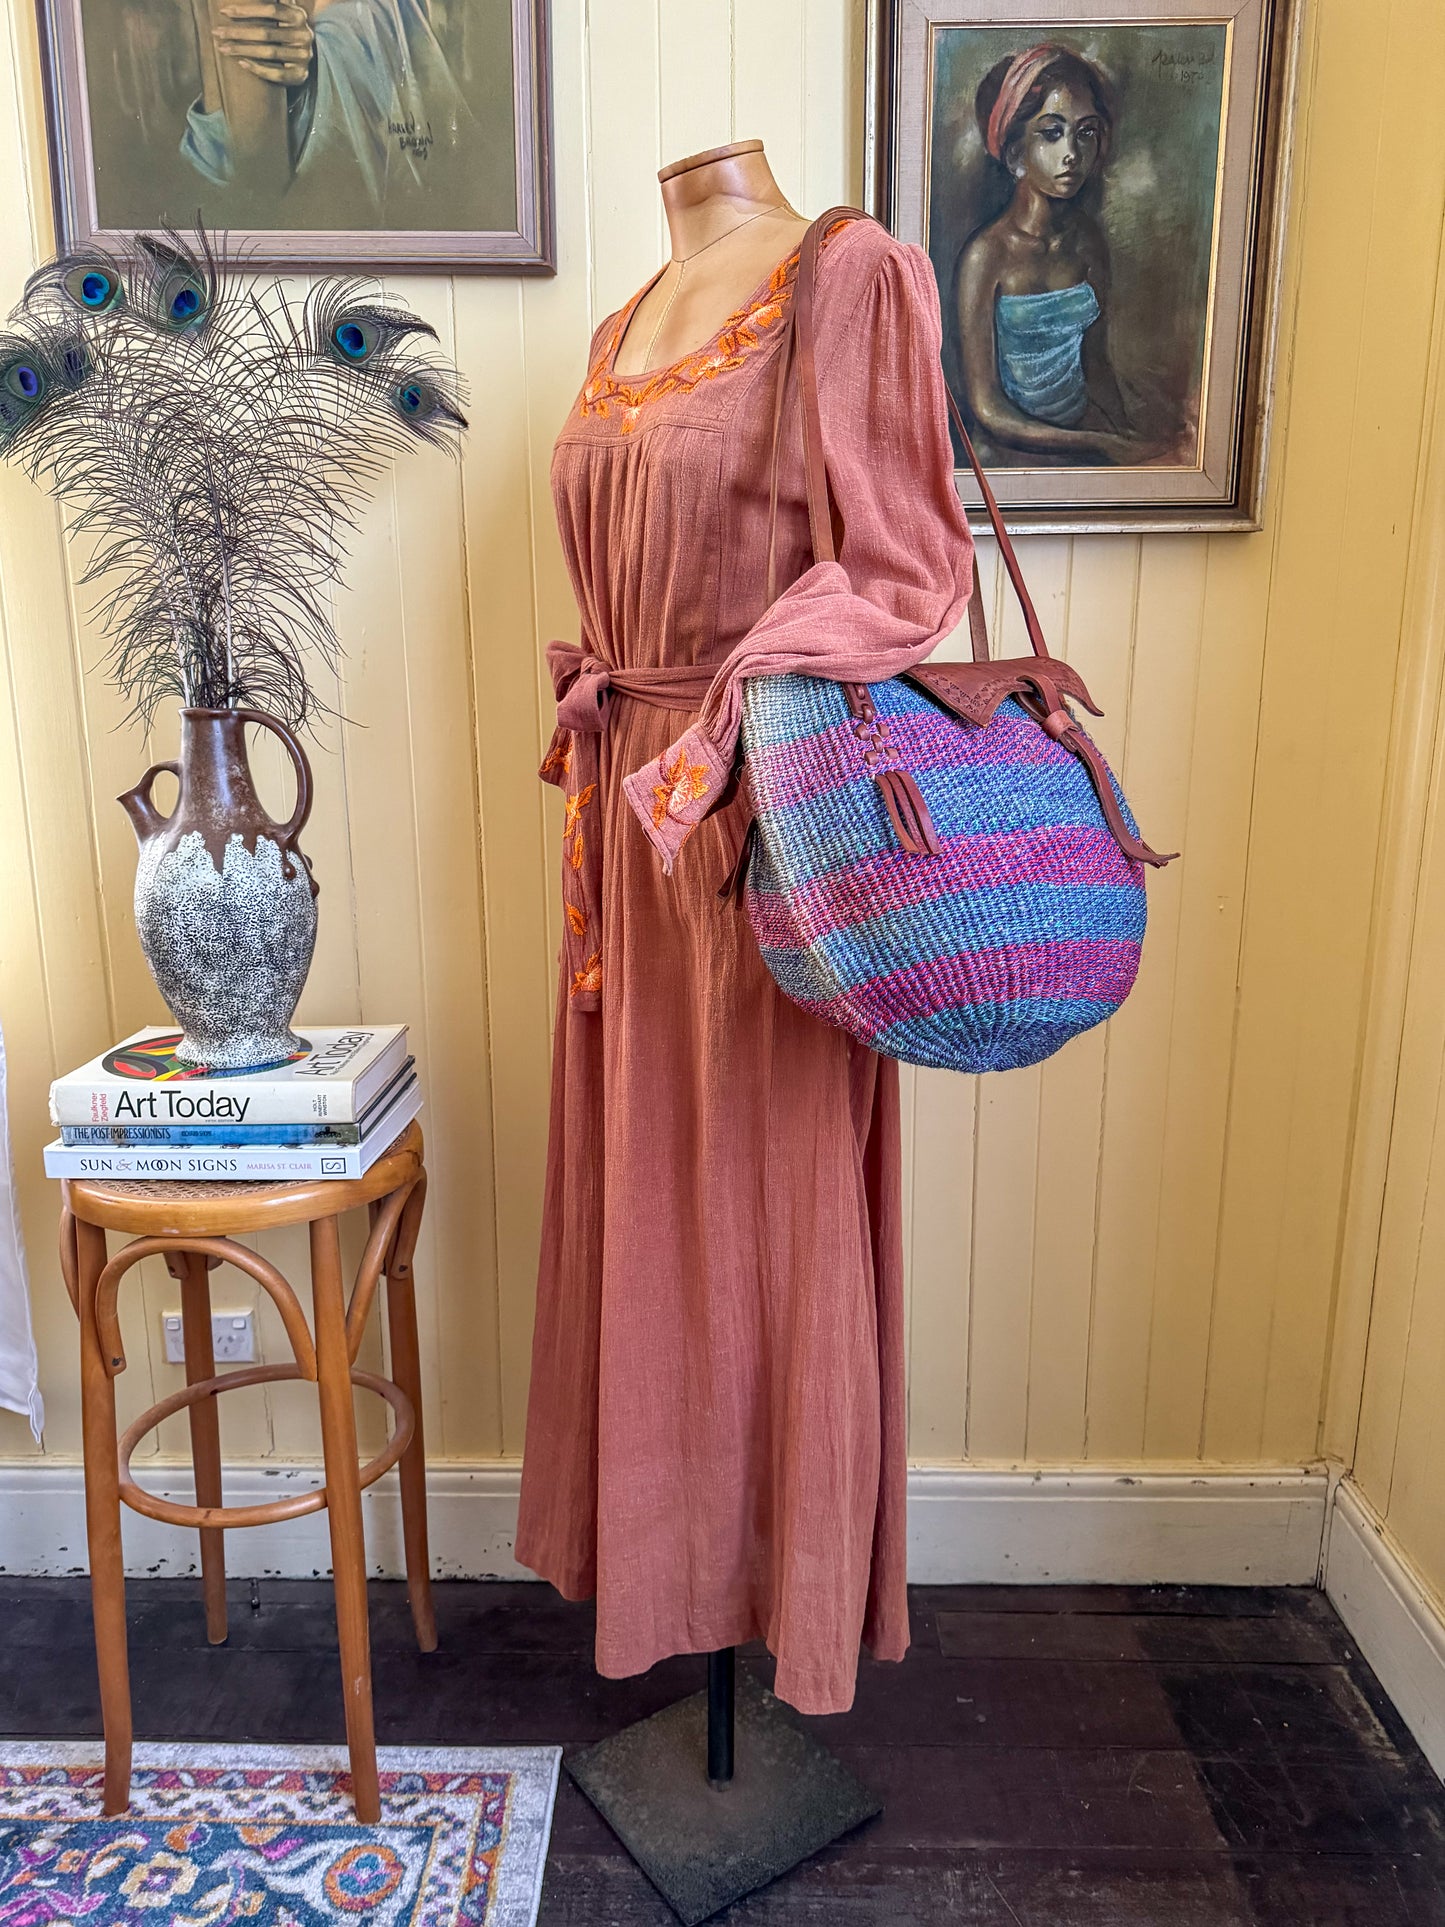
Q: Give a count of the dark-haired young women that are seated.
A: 1